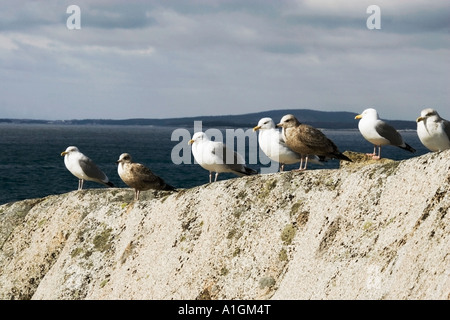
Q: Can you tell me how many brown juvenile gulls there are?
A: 2